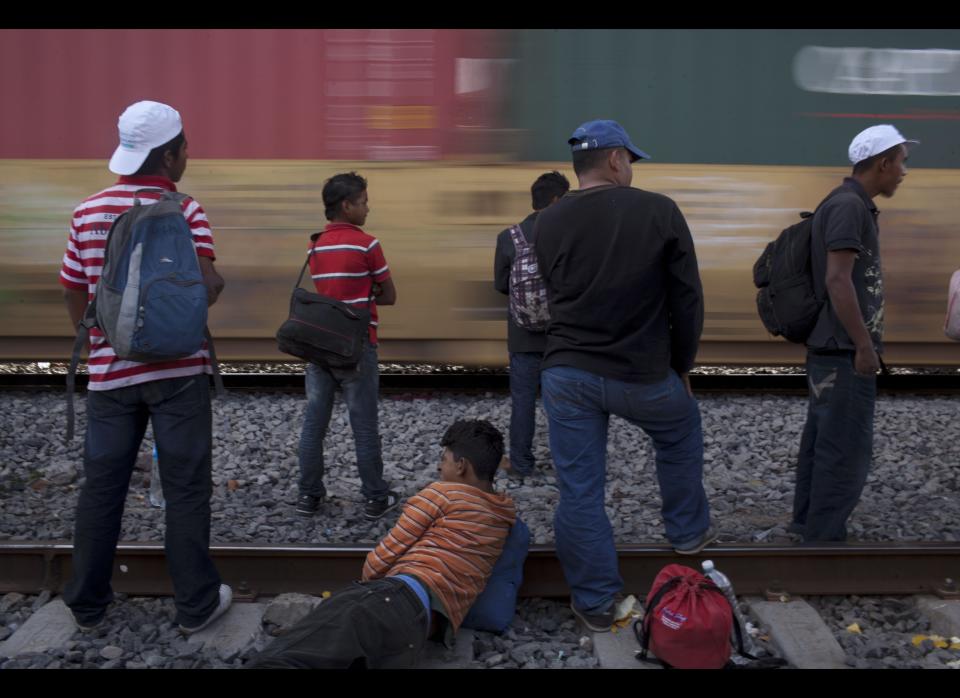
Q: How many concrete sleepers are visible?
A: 6